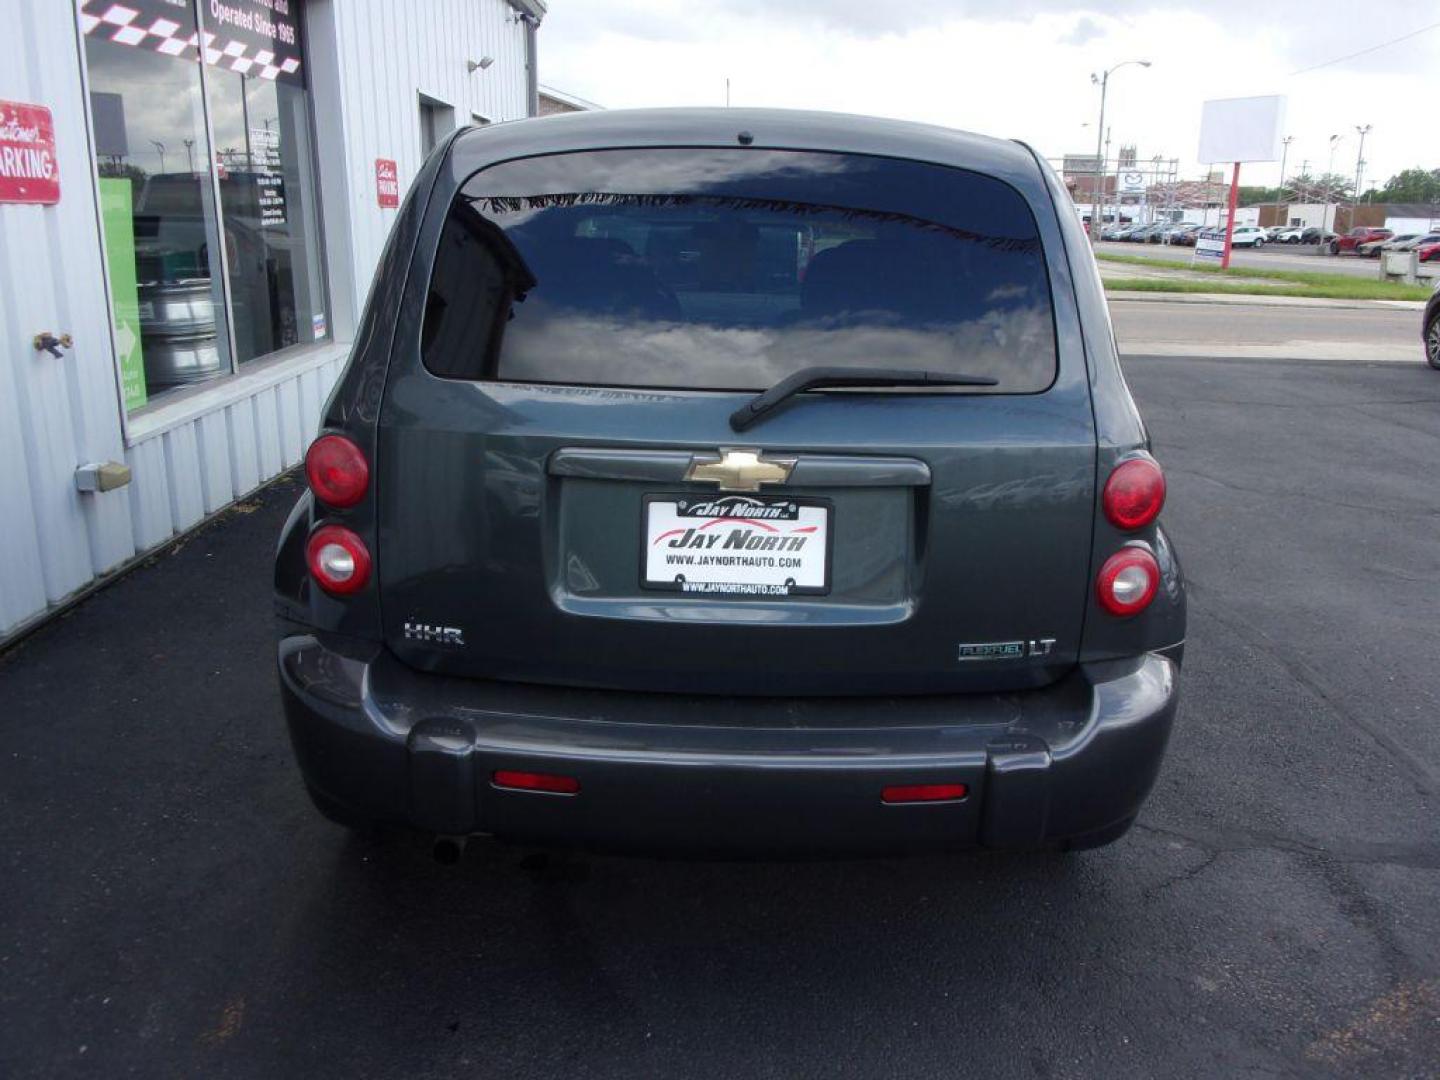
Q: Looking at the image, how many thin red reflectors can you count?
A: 2